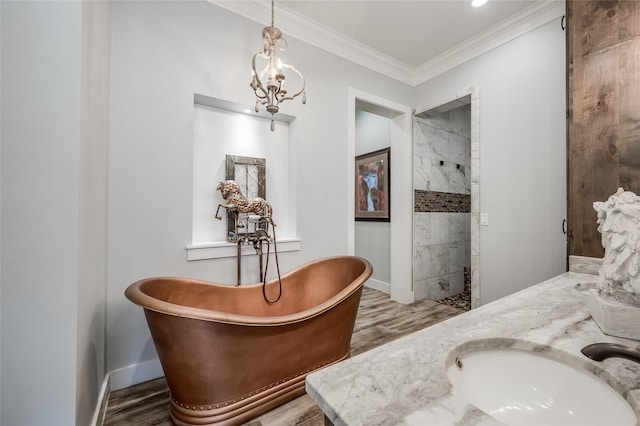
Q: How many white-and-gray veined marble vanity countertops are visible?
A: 1